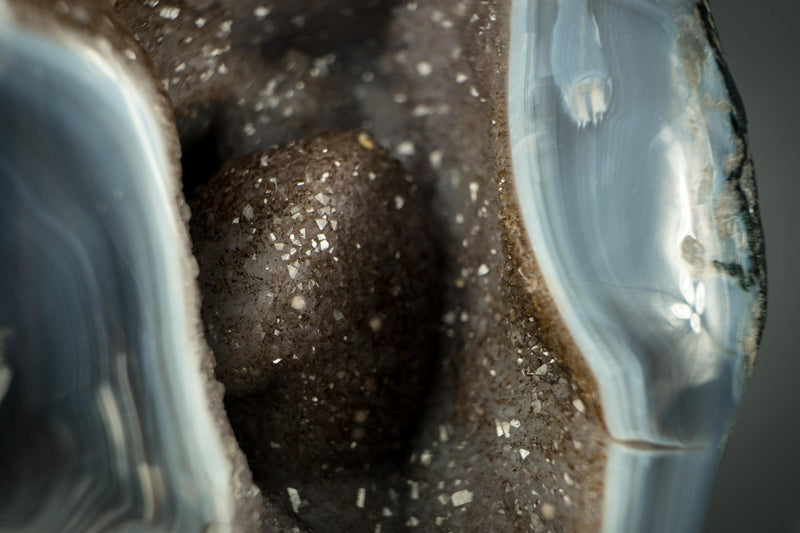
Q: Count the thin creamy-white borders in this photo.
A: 2